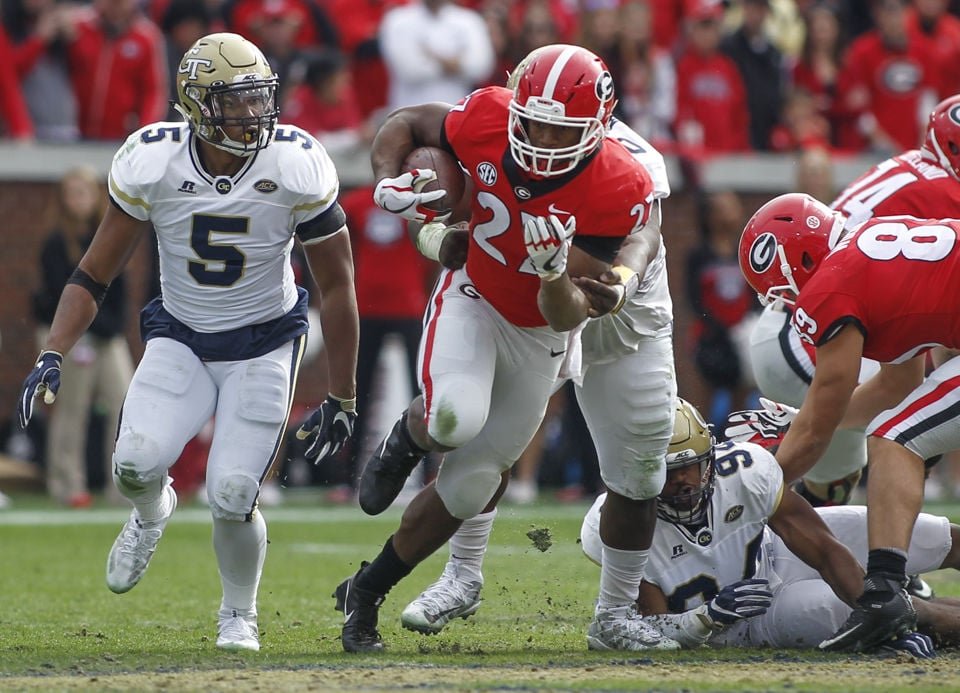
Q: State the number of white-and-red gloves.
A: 3